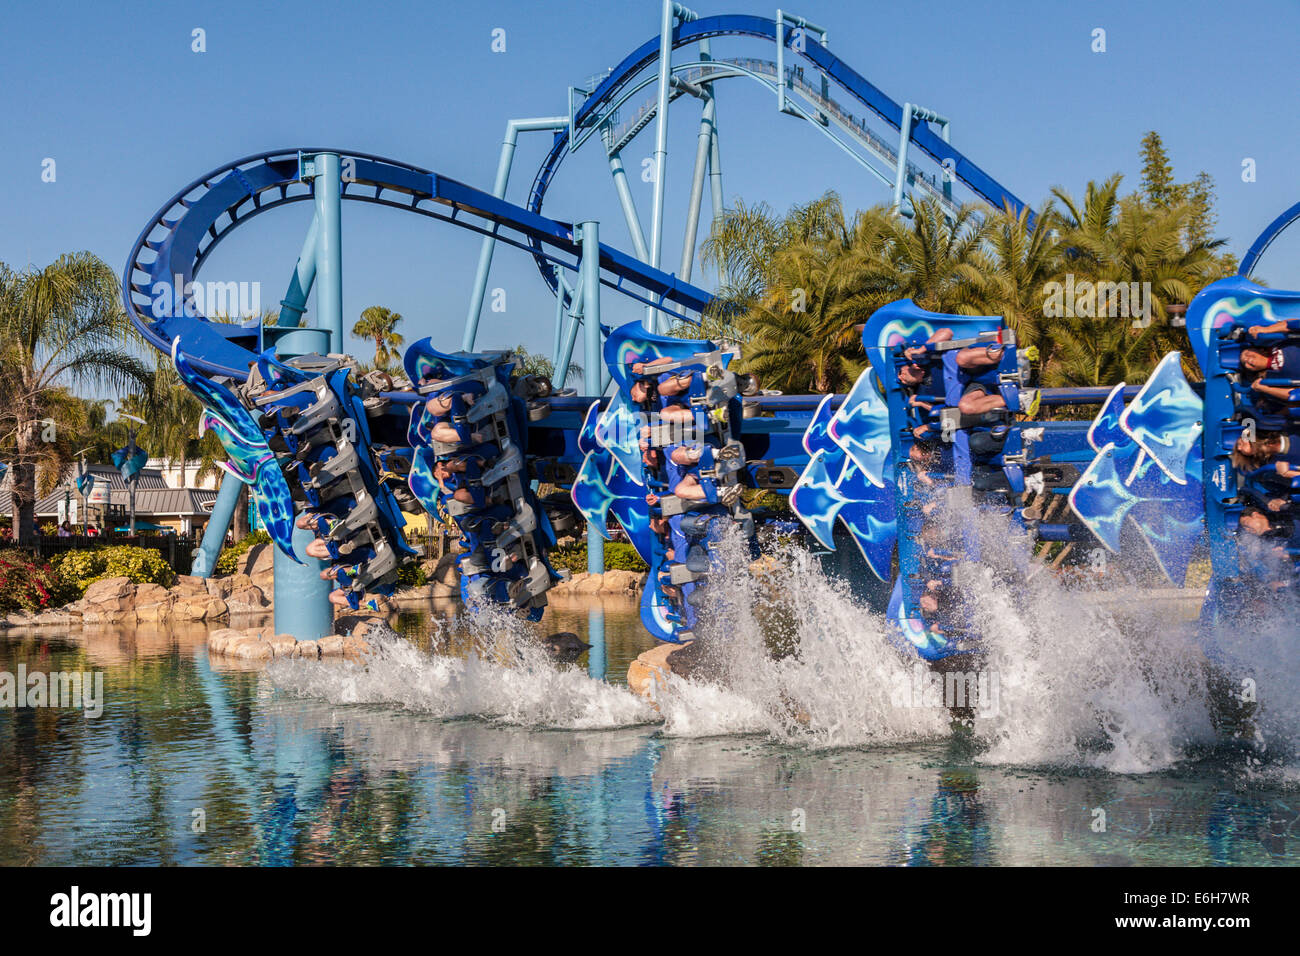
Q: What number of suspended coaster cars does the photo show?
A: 5